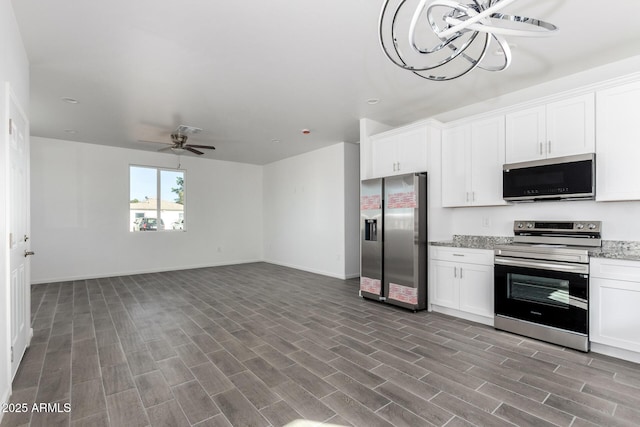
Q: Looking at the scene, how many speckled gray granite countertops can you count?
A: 2